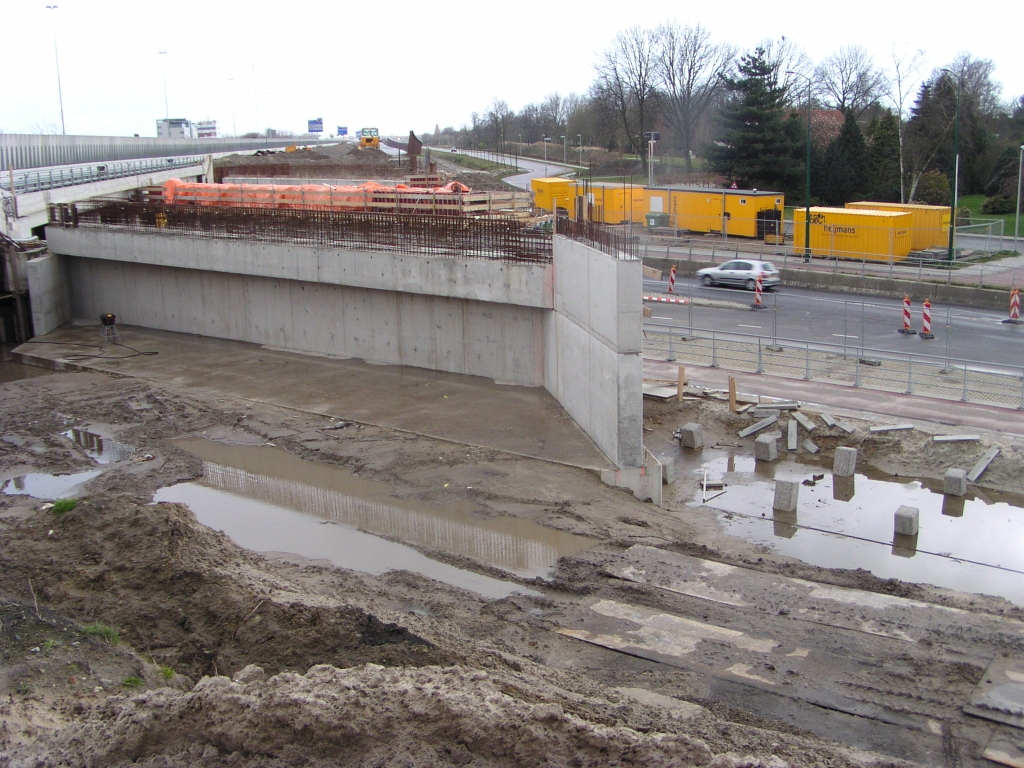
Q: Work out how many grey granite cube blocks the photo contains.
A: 7